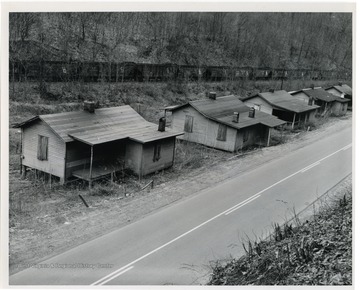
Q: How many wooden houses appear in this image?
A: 5